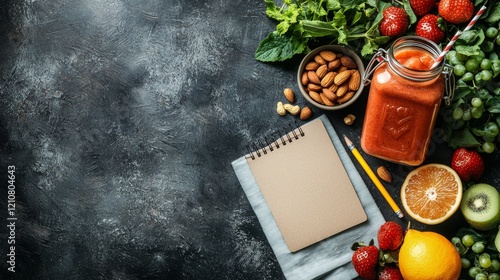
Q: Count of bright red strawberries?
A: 8